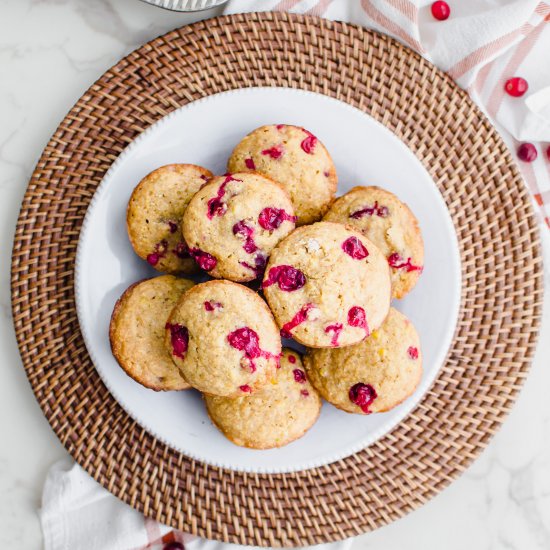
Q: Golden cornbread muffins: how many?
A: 9